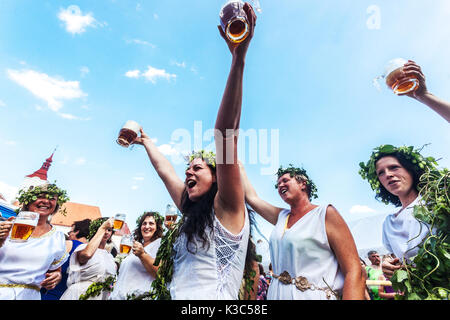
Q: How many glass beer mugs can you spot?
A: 7